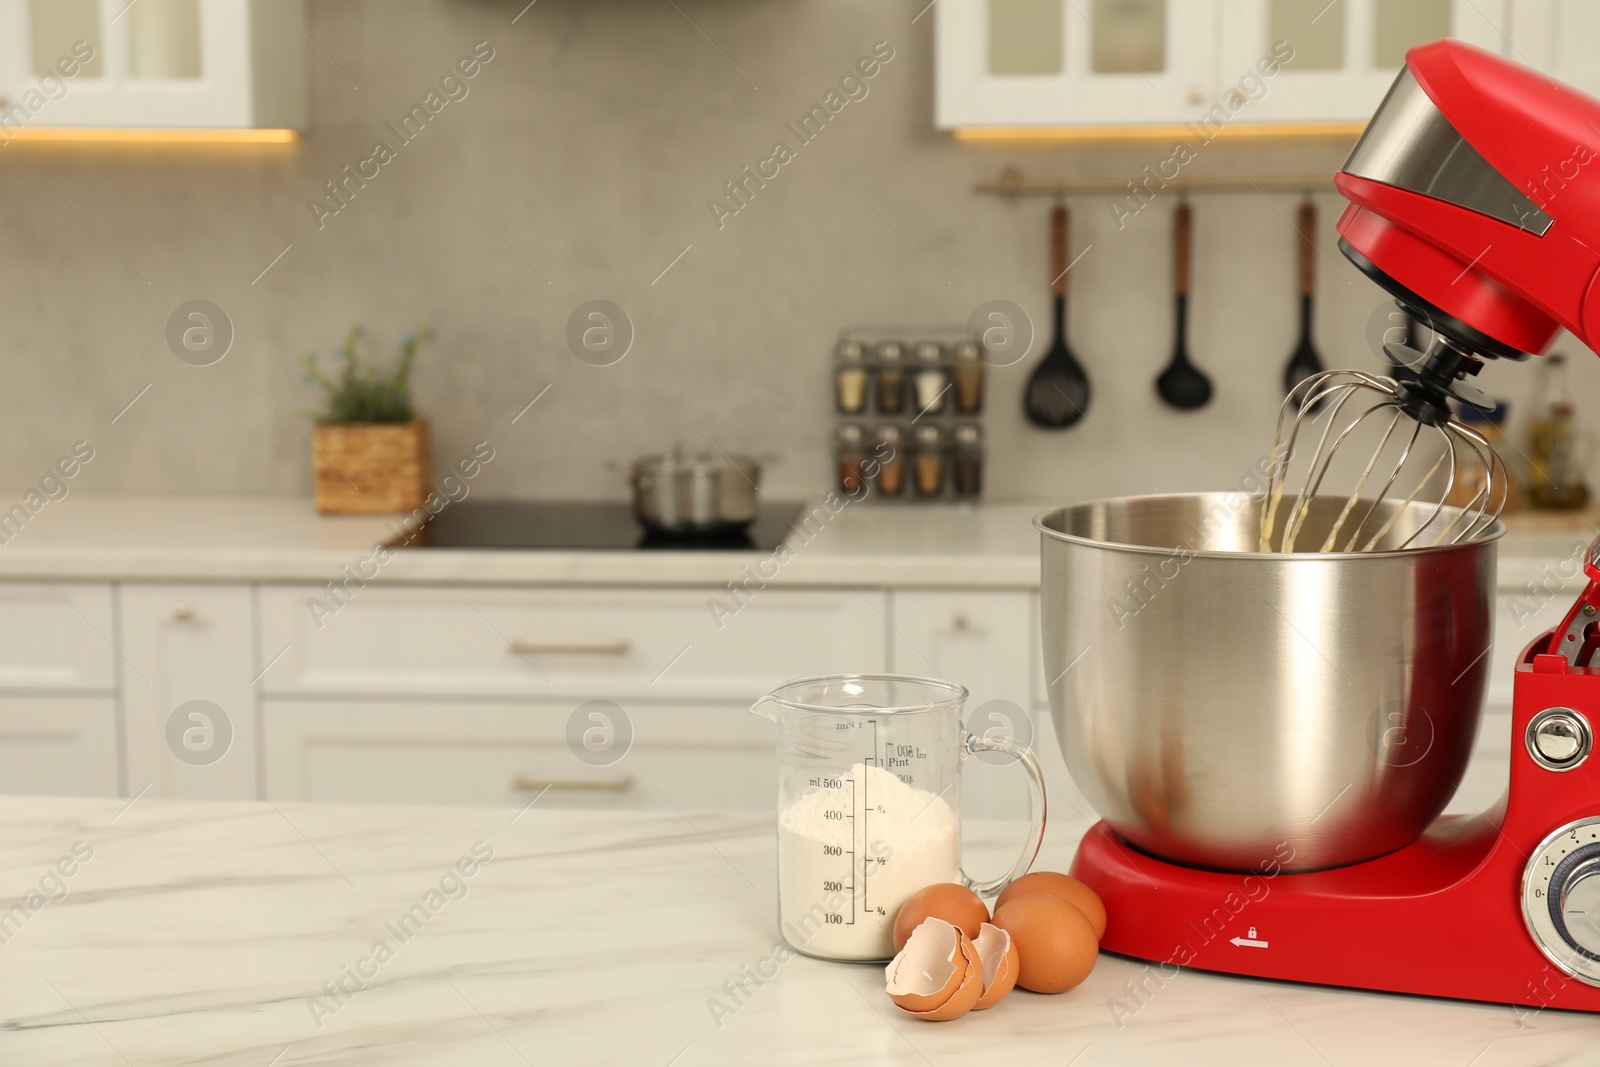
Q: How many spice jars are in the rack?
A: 8